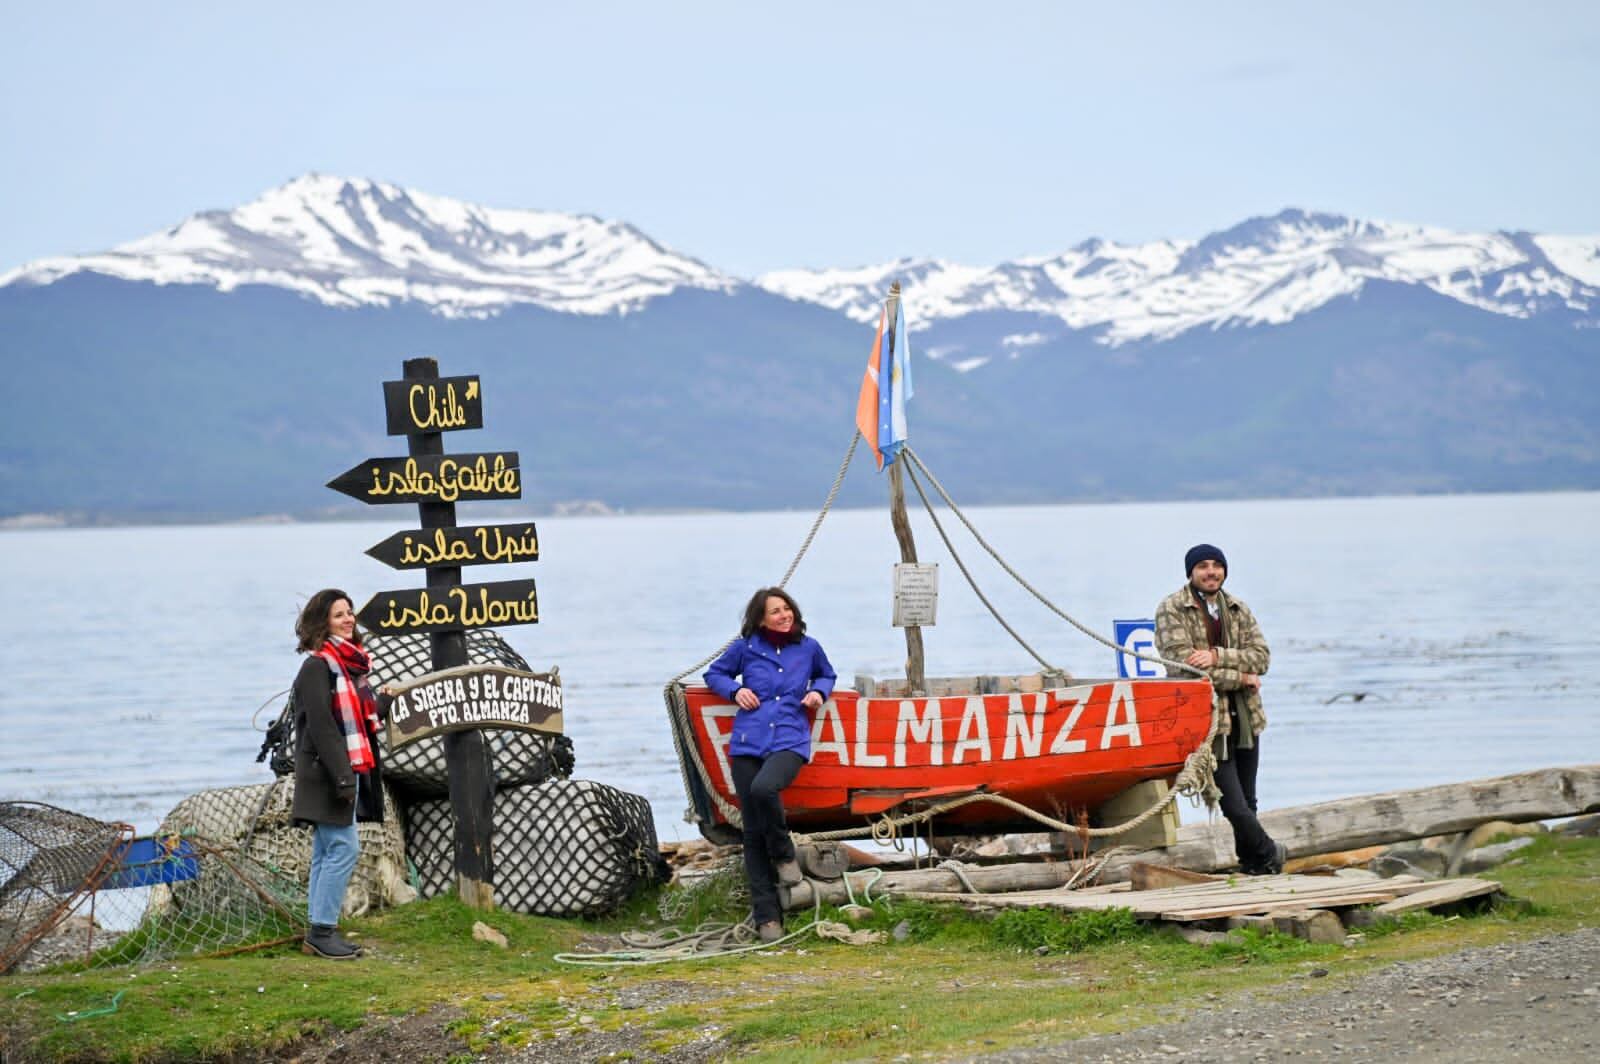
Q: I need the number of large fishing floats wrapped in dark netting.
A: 2